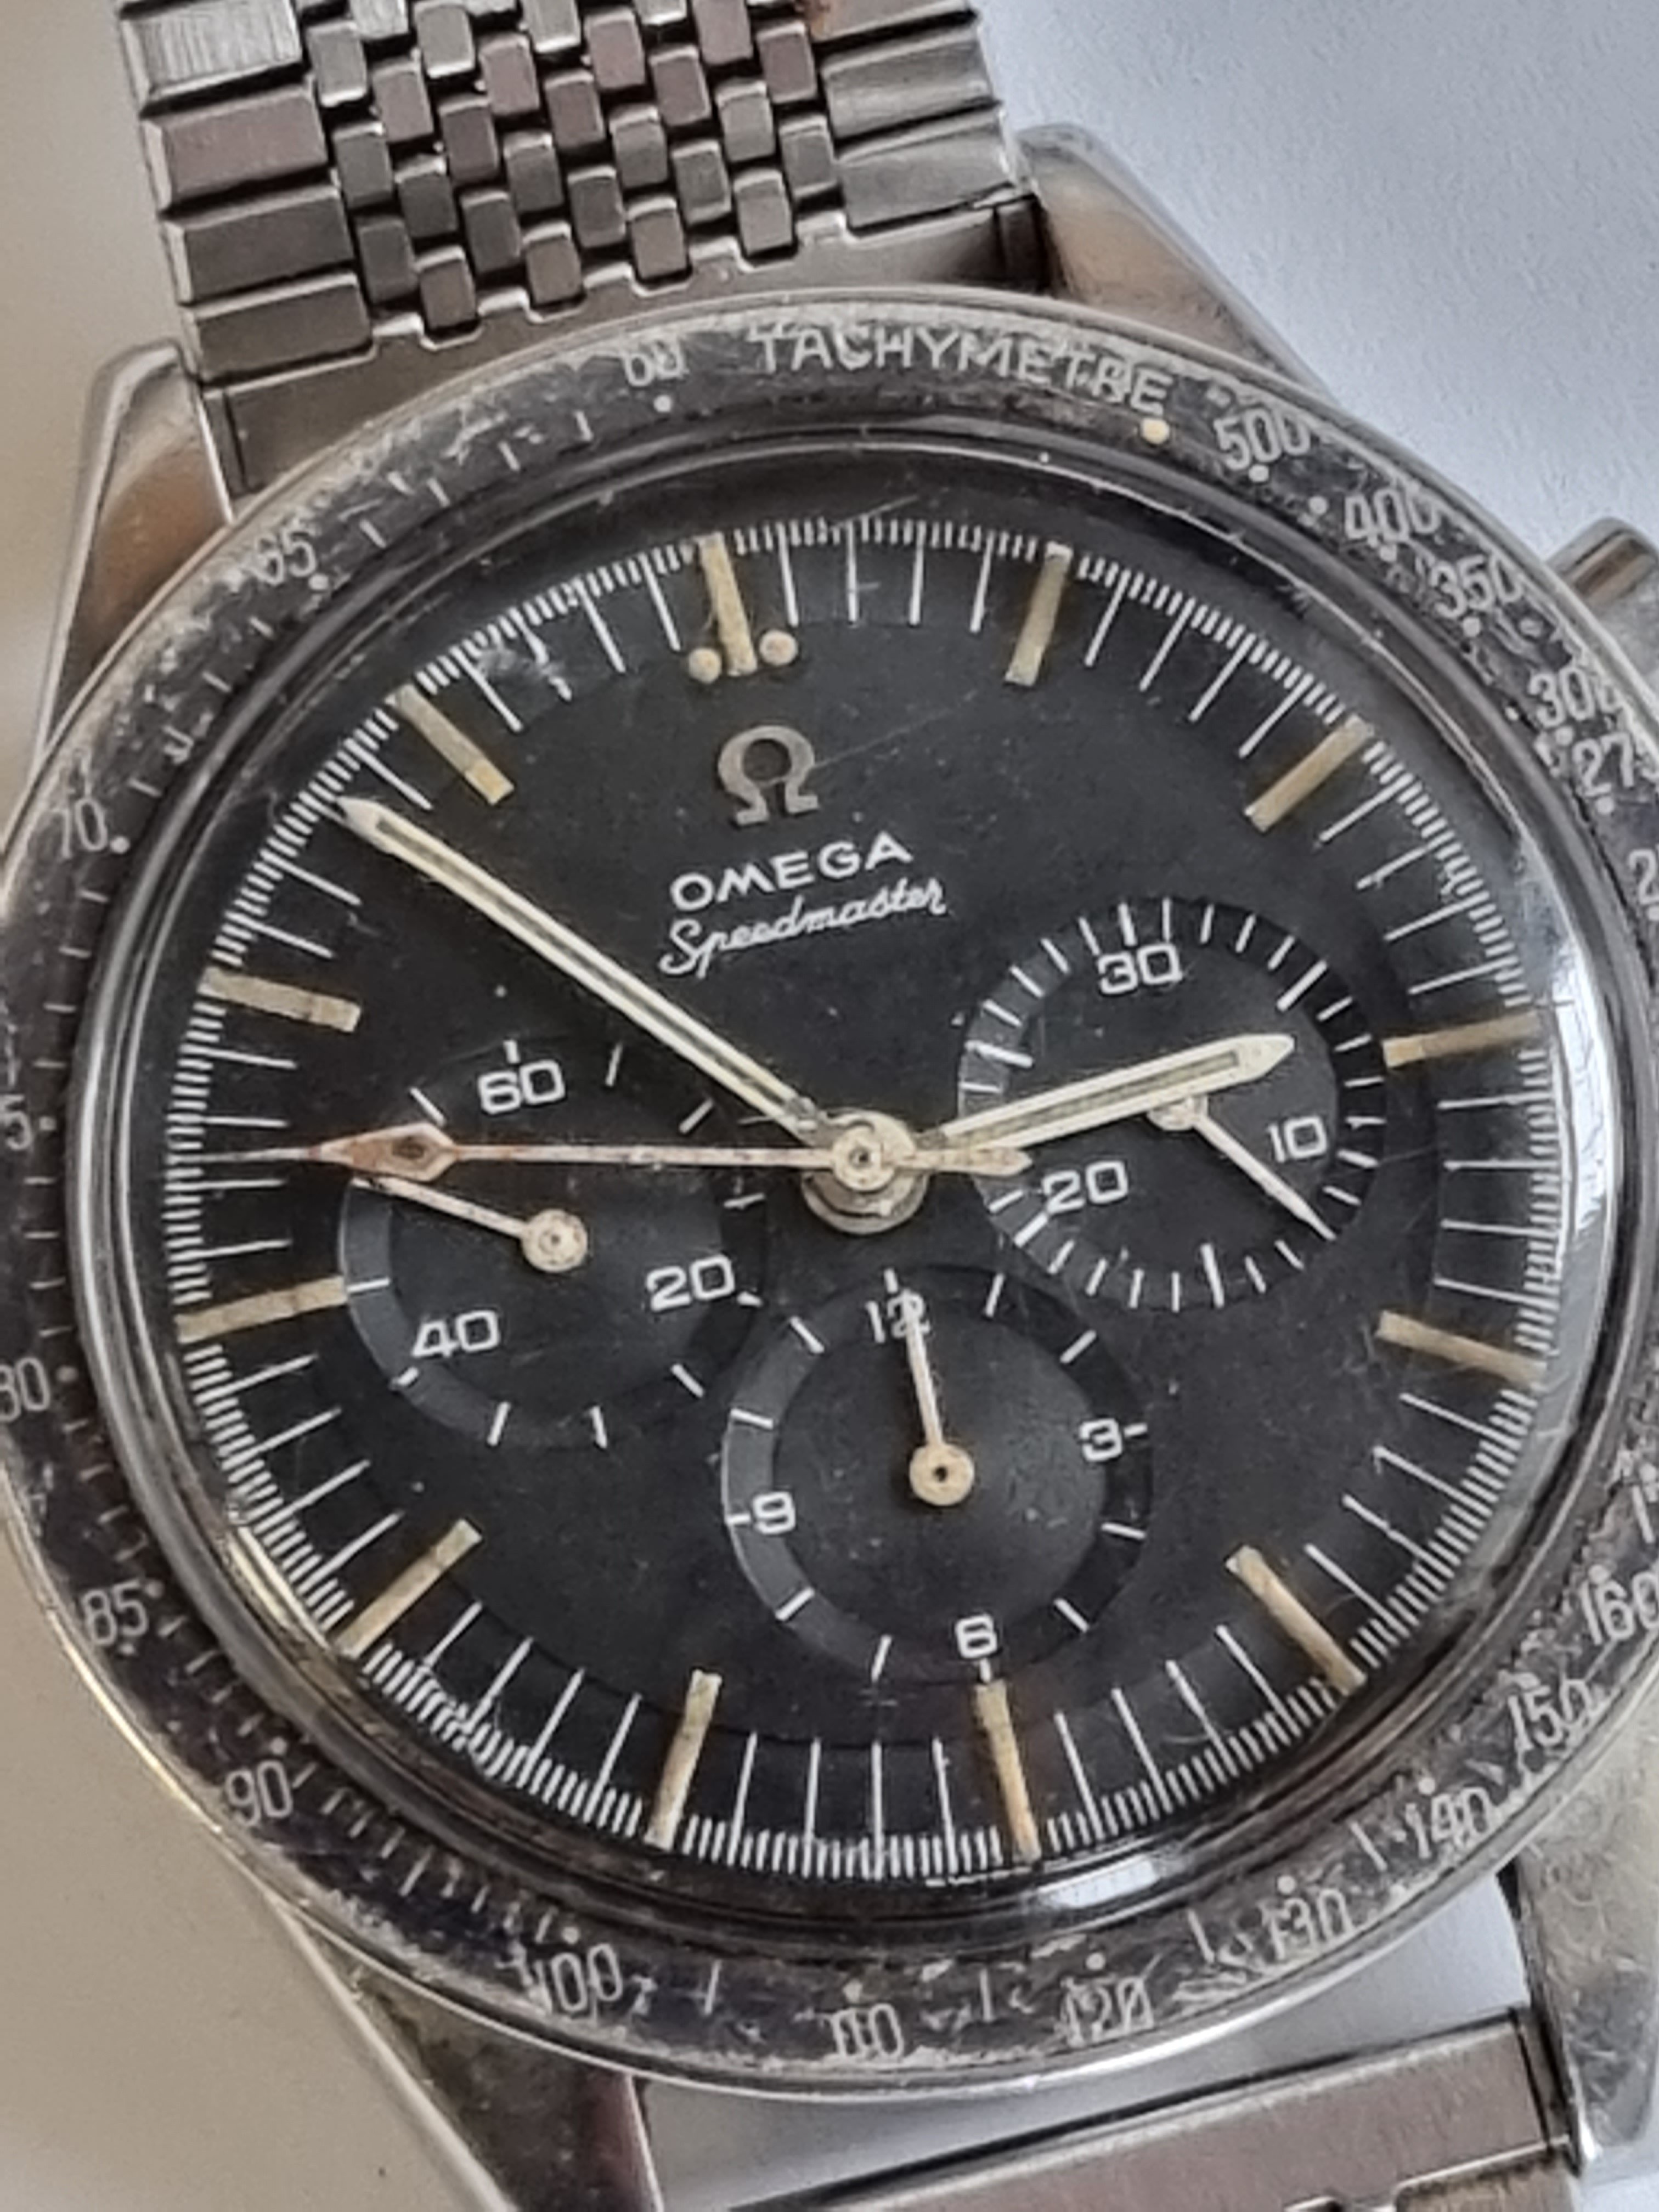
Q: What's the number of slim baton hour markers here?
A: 12